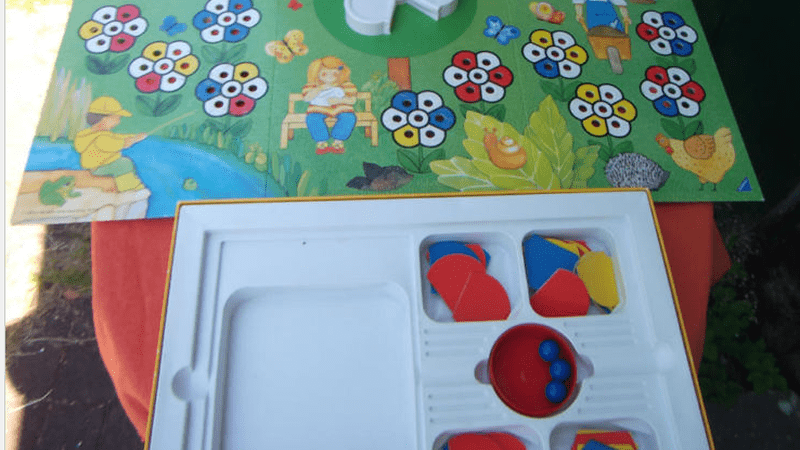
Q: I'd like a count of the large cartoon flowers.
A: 10